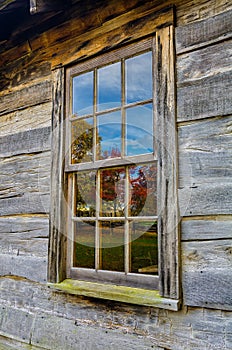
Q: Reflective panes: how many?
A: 12